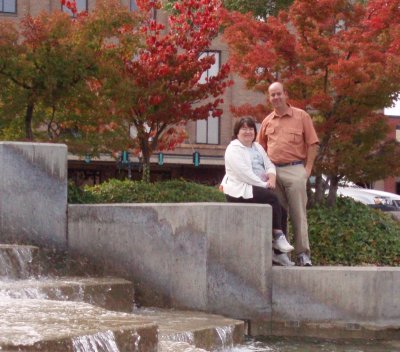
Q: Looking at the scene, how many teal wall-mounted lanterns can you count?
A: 4